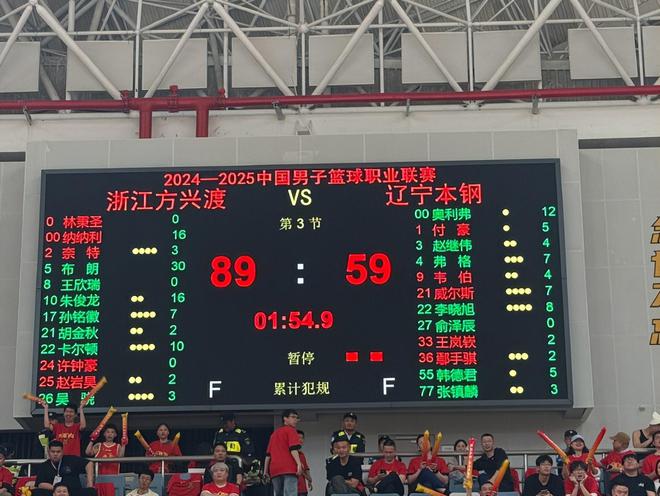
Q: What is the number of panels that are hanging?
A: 9